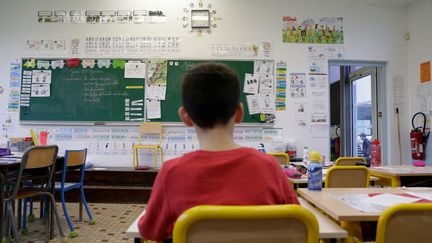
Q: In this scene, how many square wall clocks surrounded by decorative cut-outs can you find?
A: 1